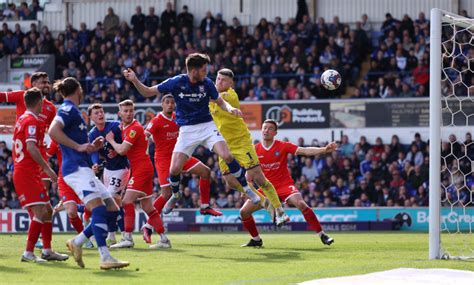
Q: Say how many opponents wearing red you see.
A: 6